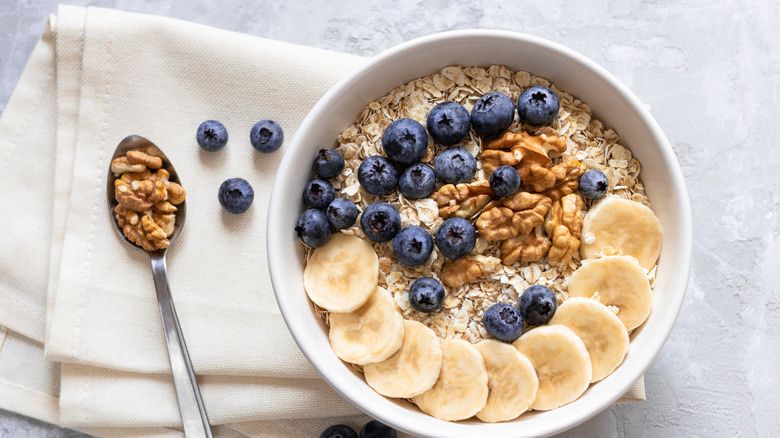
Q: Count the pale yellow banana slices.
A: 9